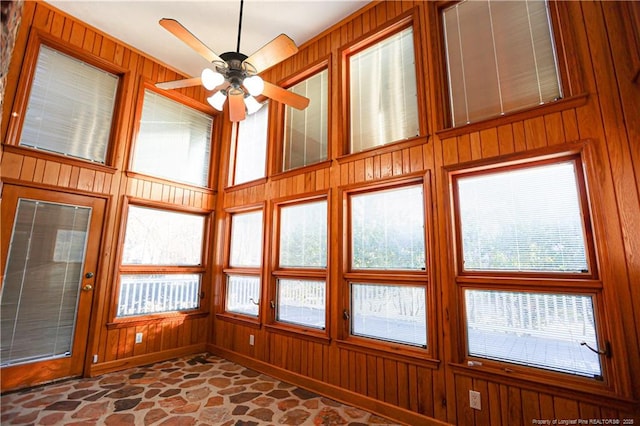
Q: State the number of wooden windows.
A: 11